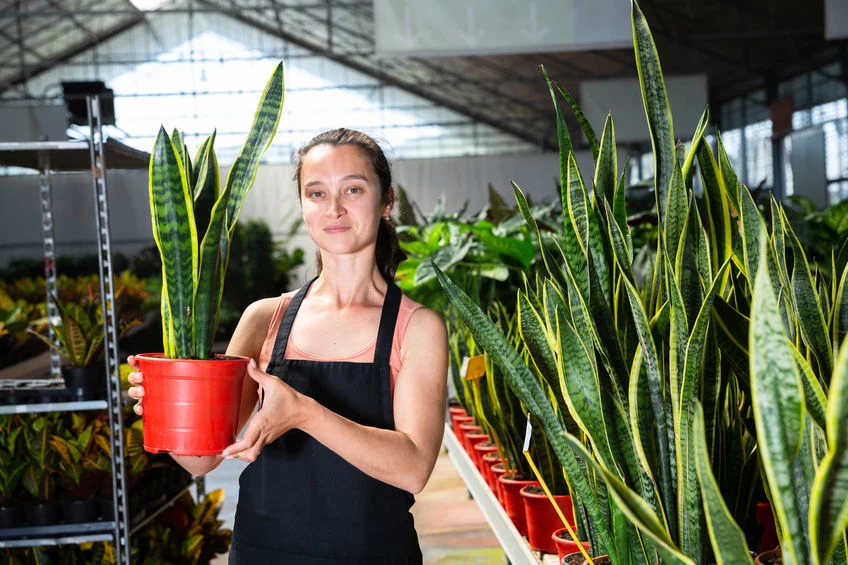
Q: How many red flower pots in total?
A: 12